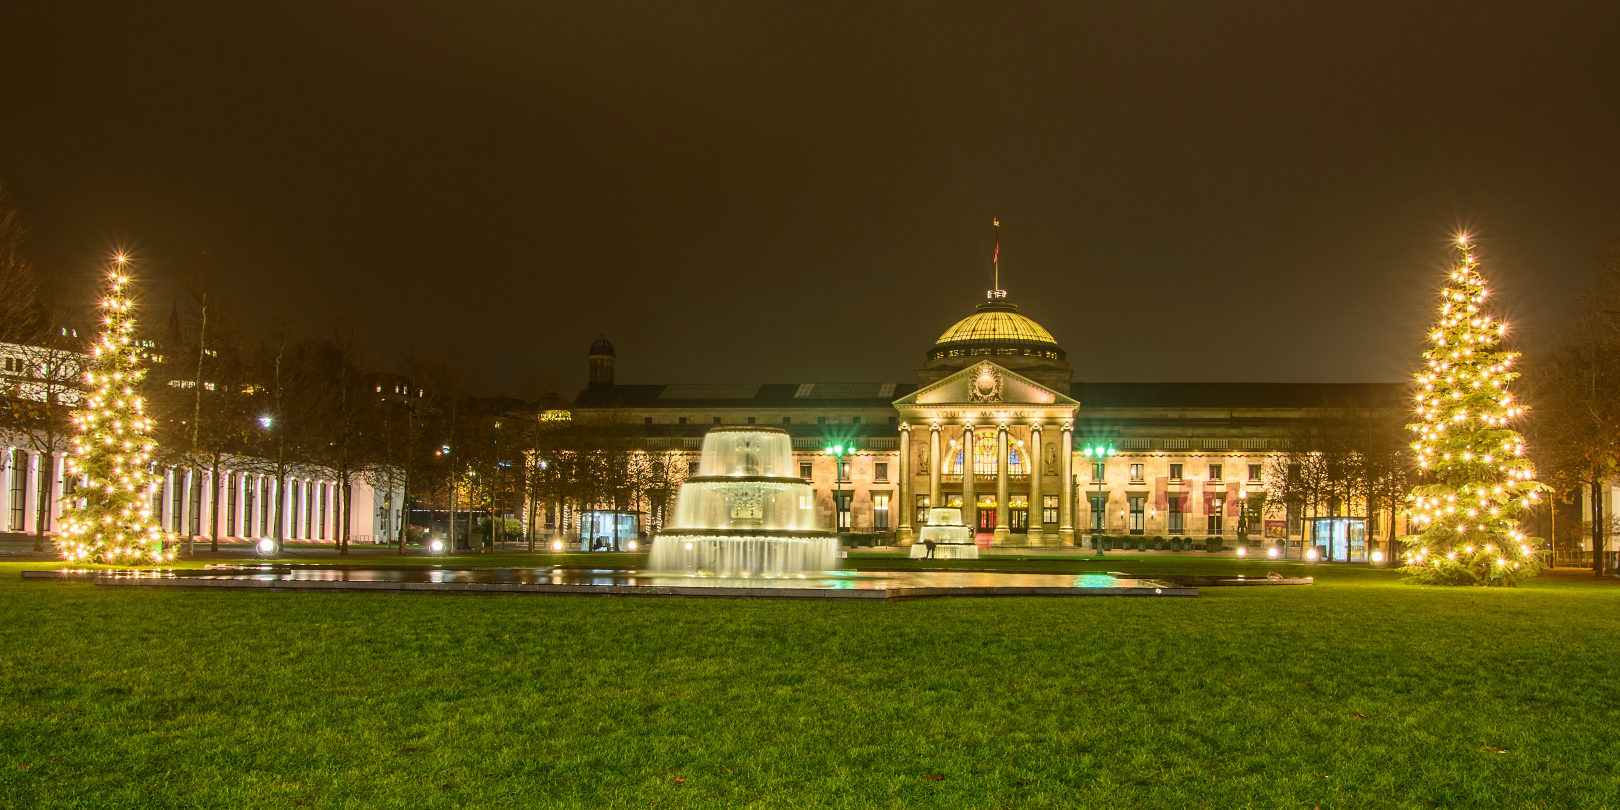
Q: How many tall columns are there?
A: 6